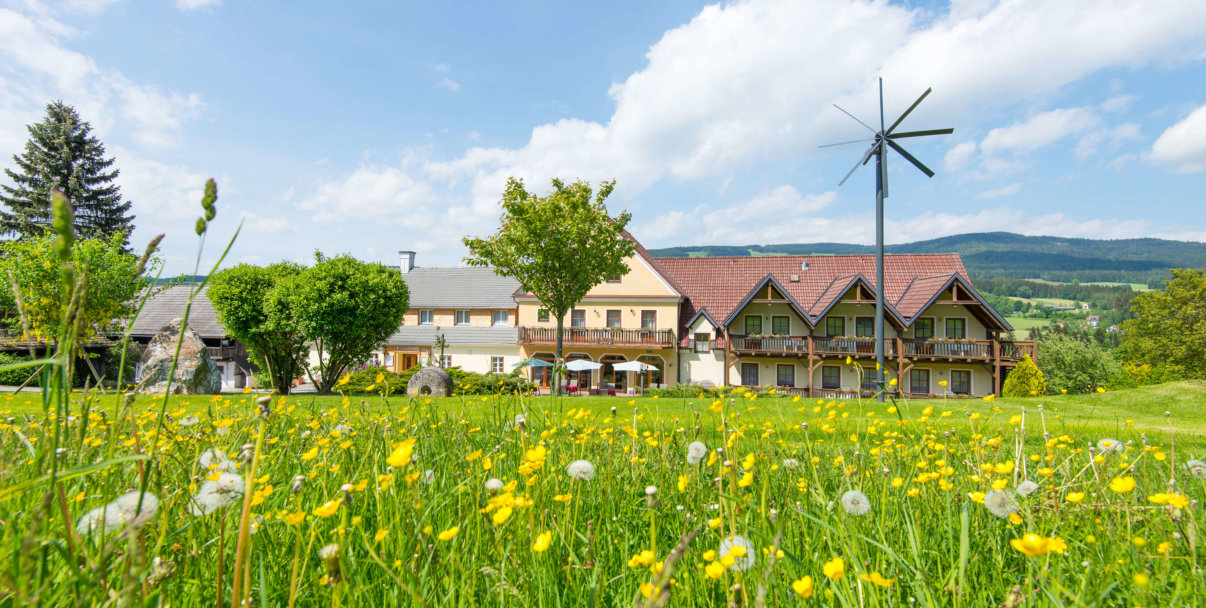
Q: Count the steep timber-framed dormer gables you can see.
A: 3